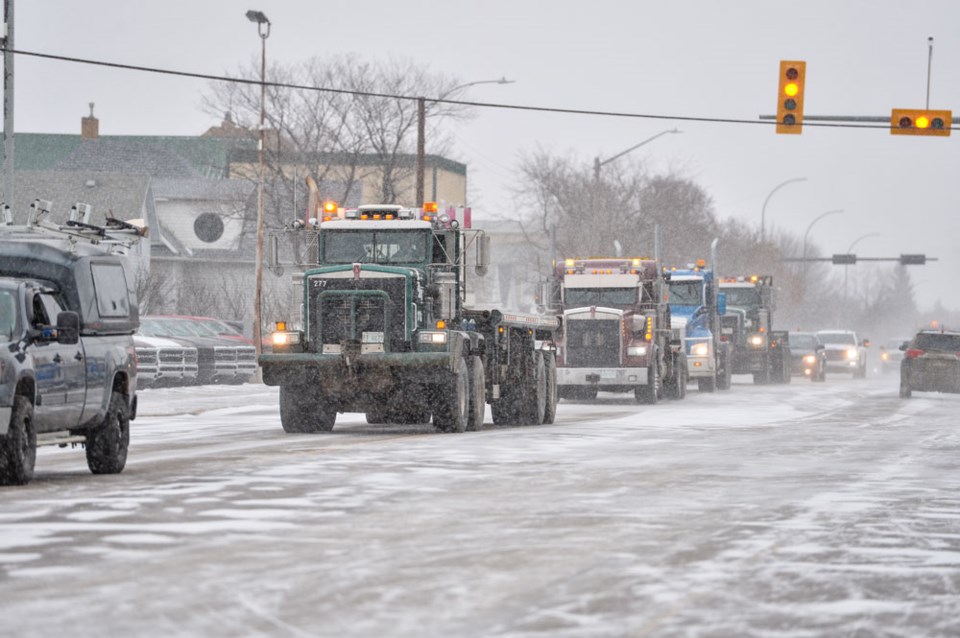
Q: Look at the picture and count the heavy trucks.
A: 4